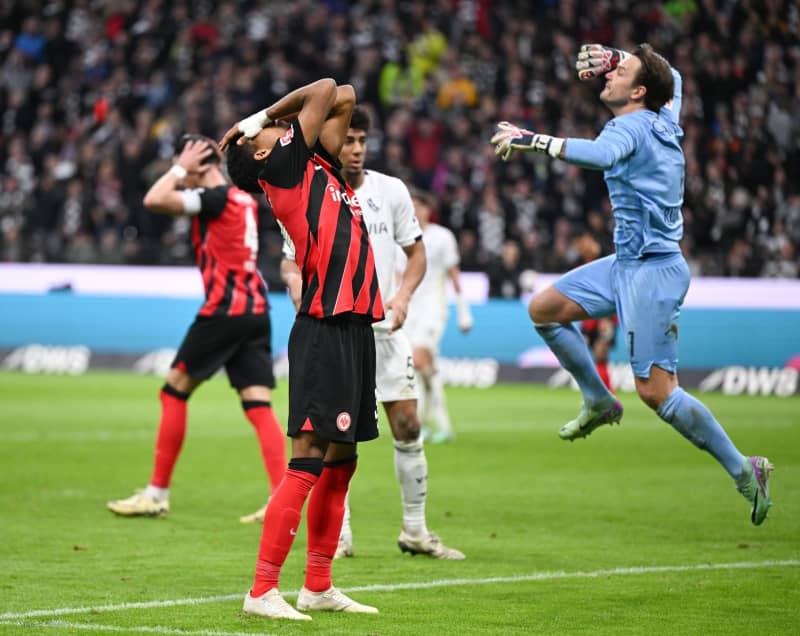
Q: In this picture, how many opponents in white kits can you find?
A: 2